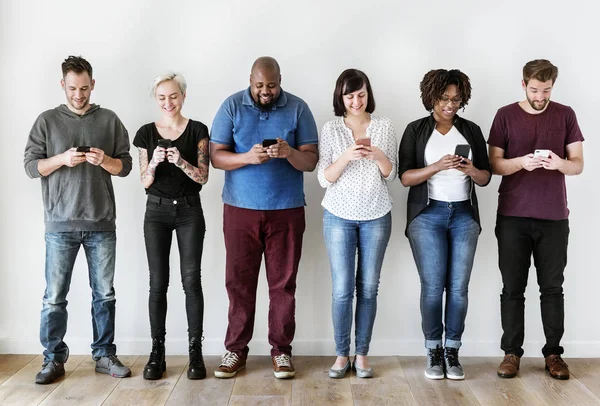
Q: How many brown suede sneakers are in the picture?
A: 2